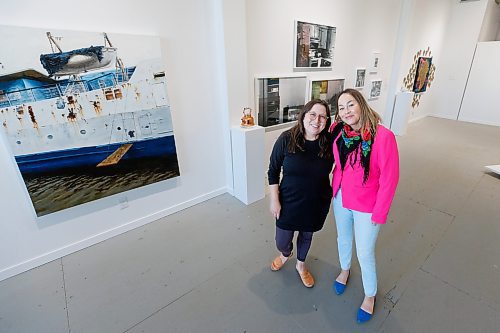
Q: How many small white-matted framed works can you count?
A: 3